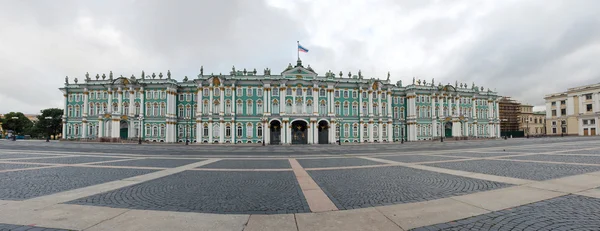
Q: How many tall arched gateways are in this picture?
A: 3